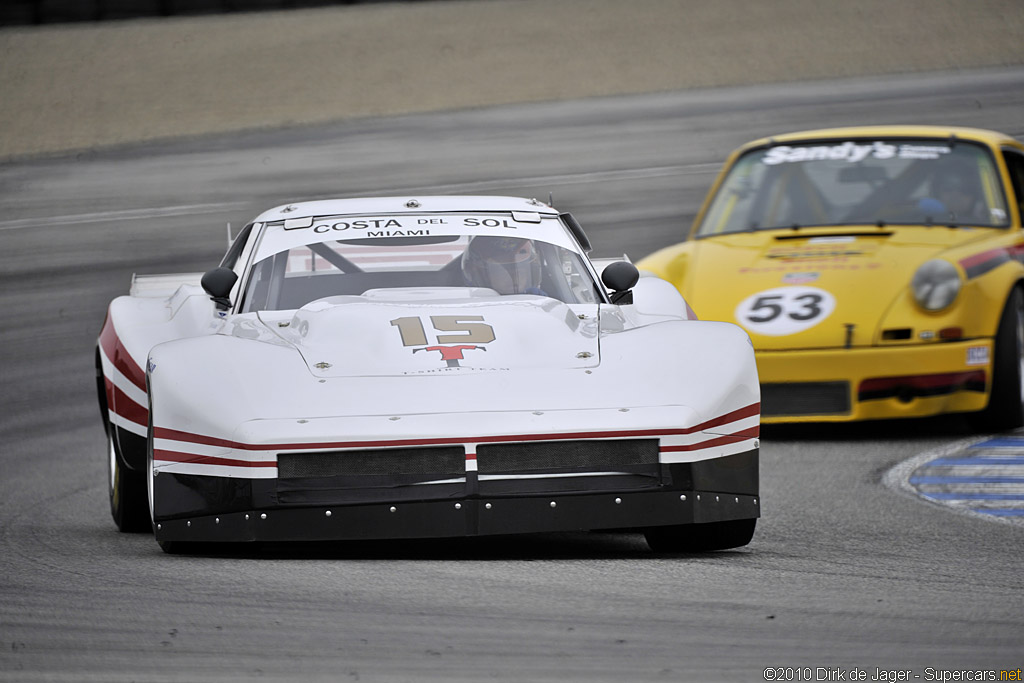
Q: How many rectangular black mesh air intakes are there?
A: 3